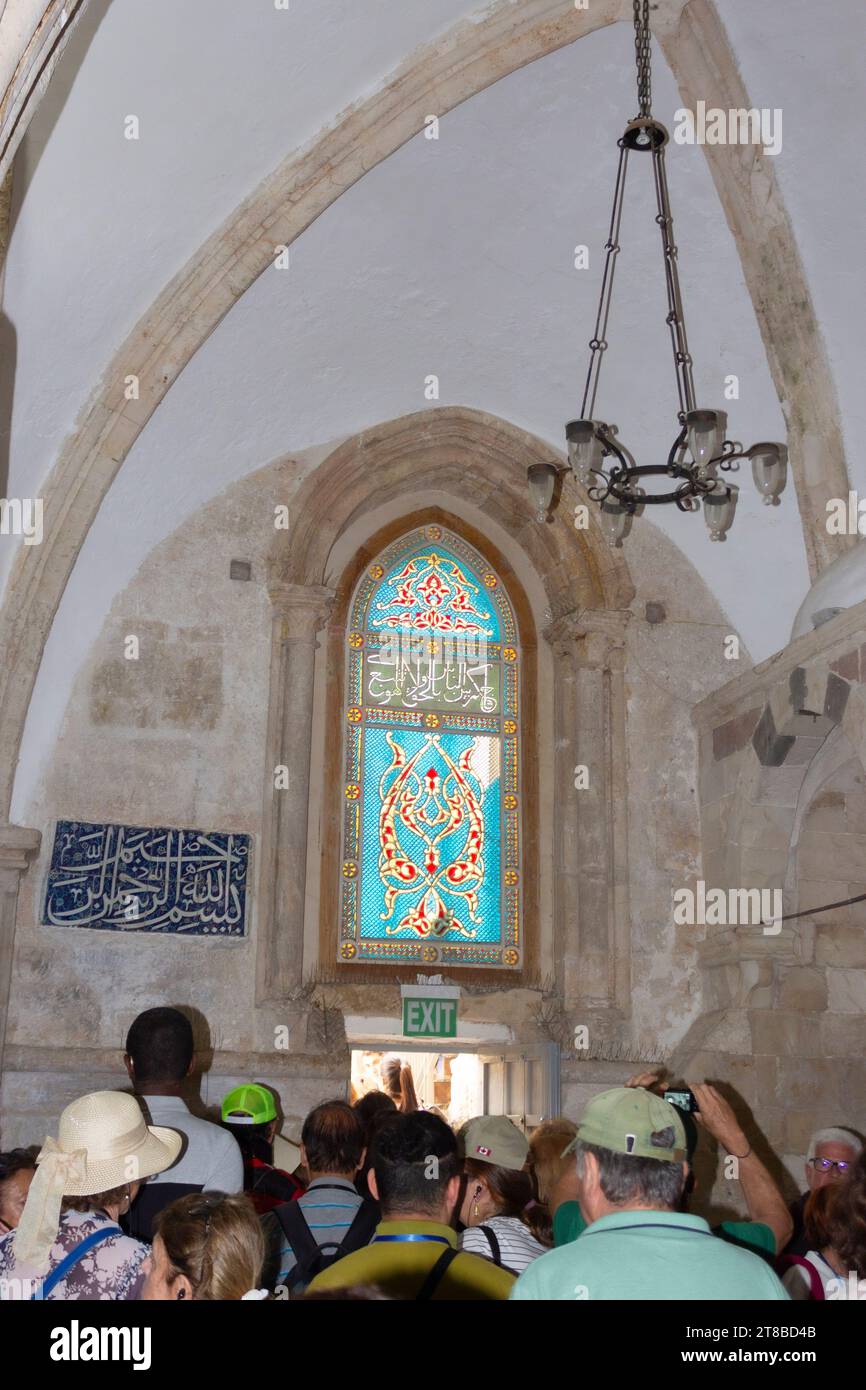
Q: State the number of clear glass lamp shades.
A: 6